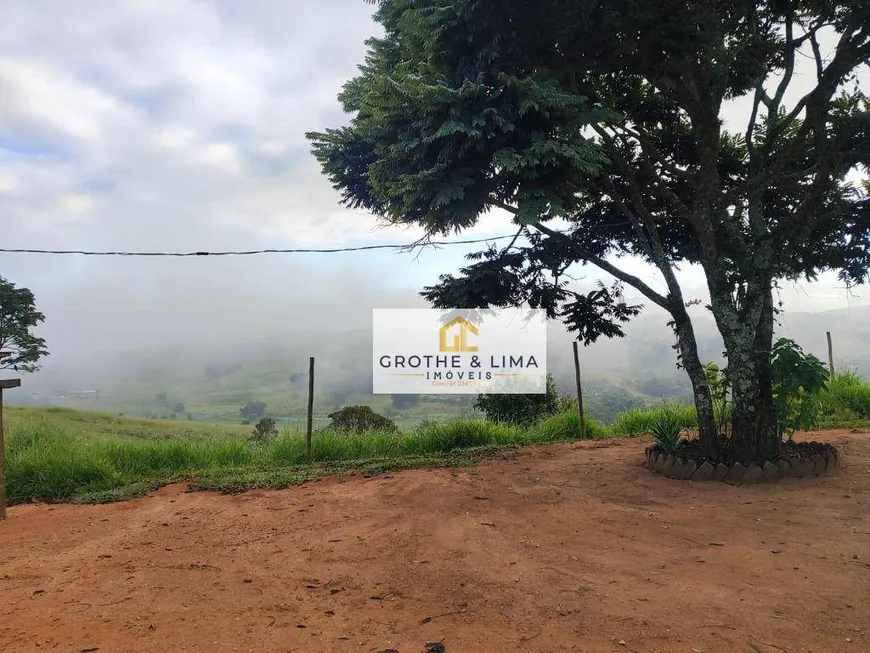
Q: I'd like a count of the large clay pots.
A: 0